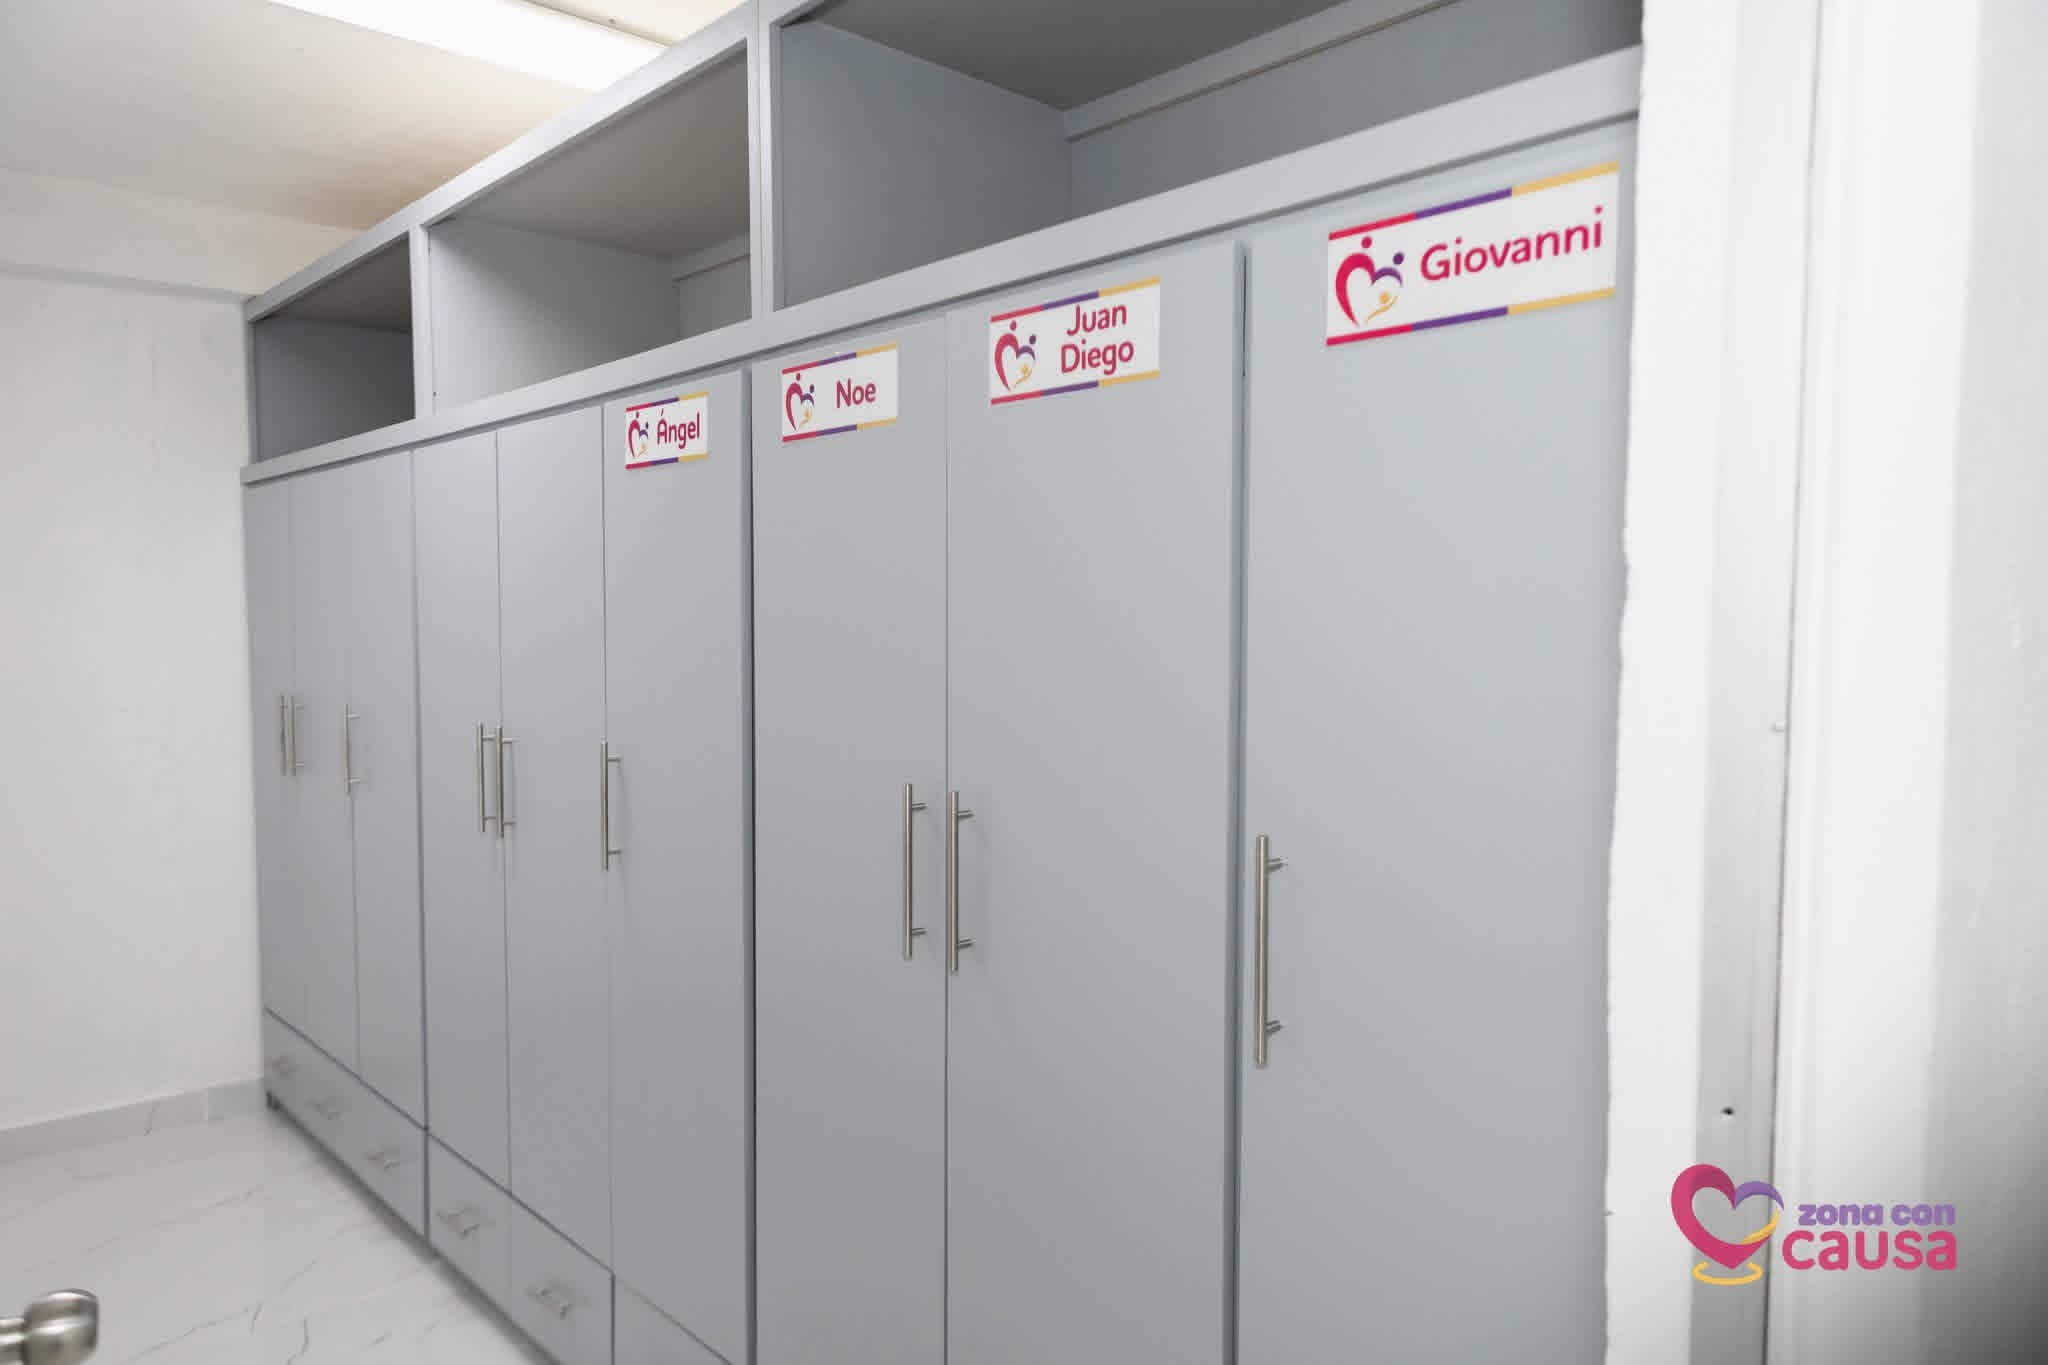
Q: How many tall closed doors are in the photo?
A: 9